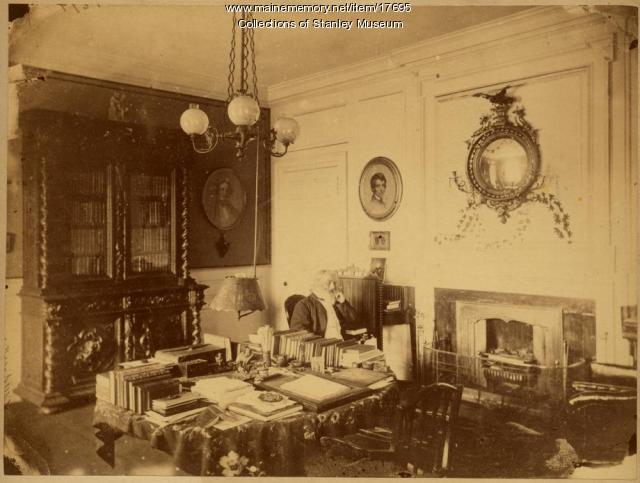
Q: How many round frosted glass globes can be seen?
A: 3